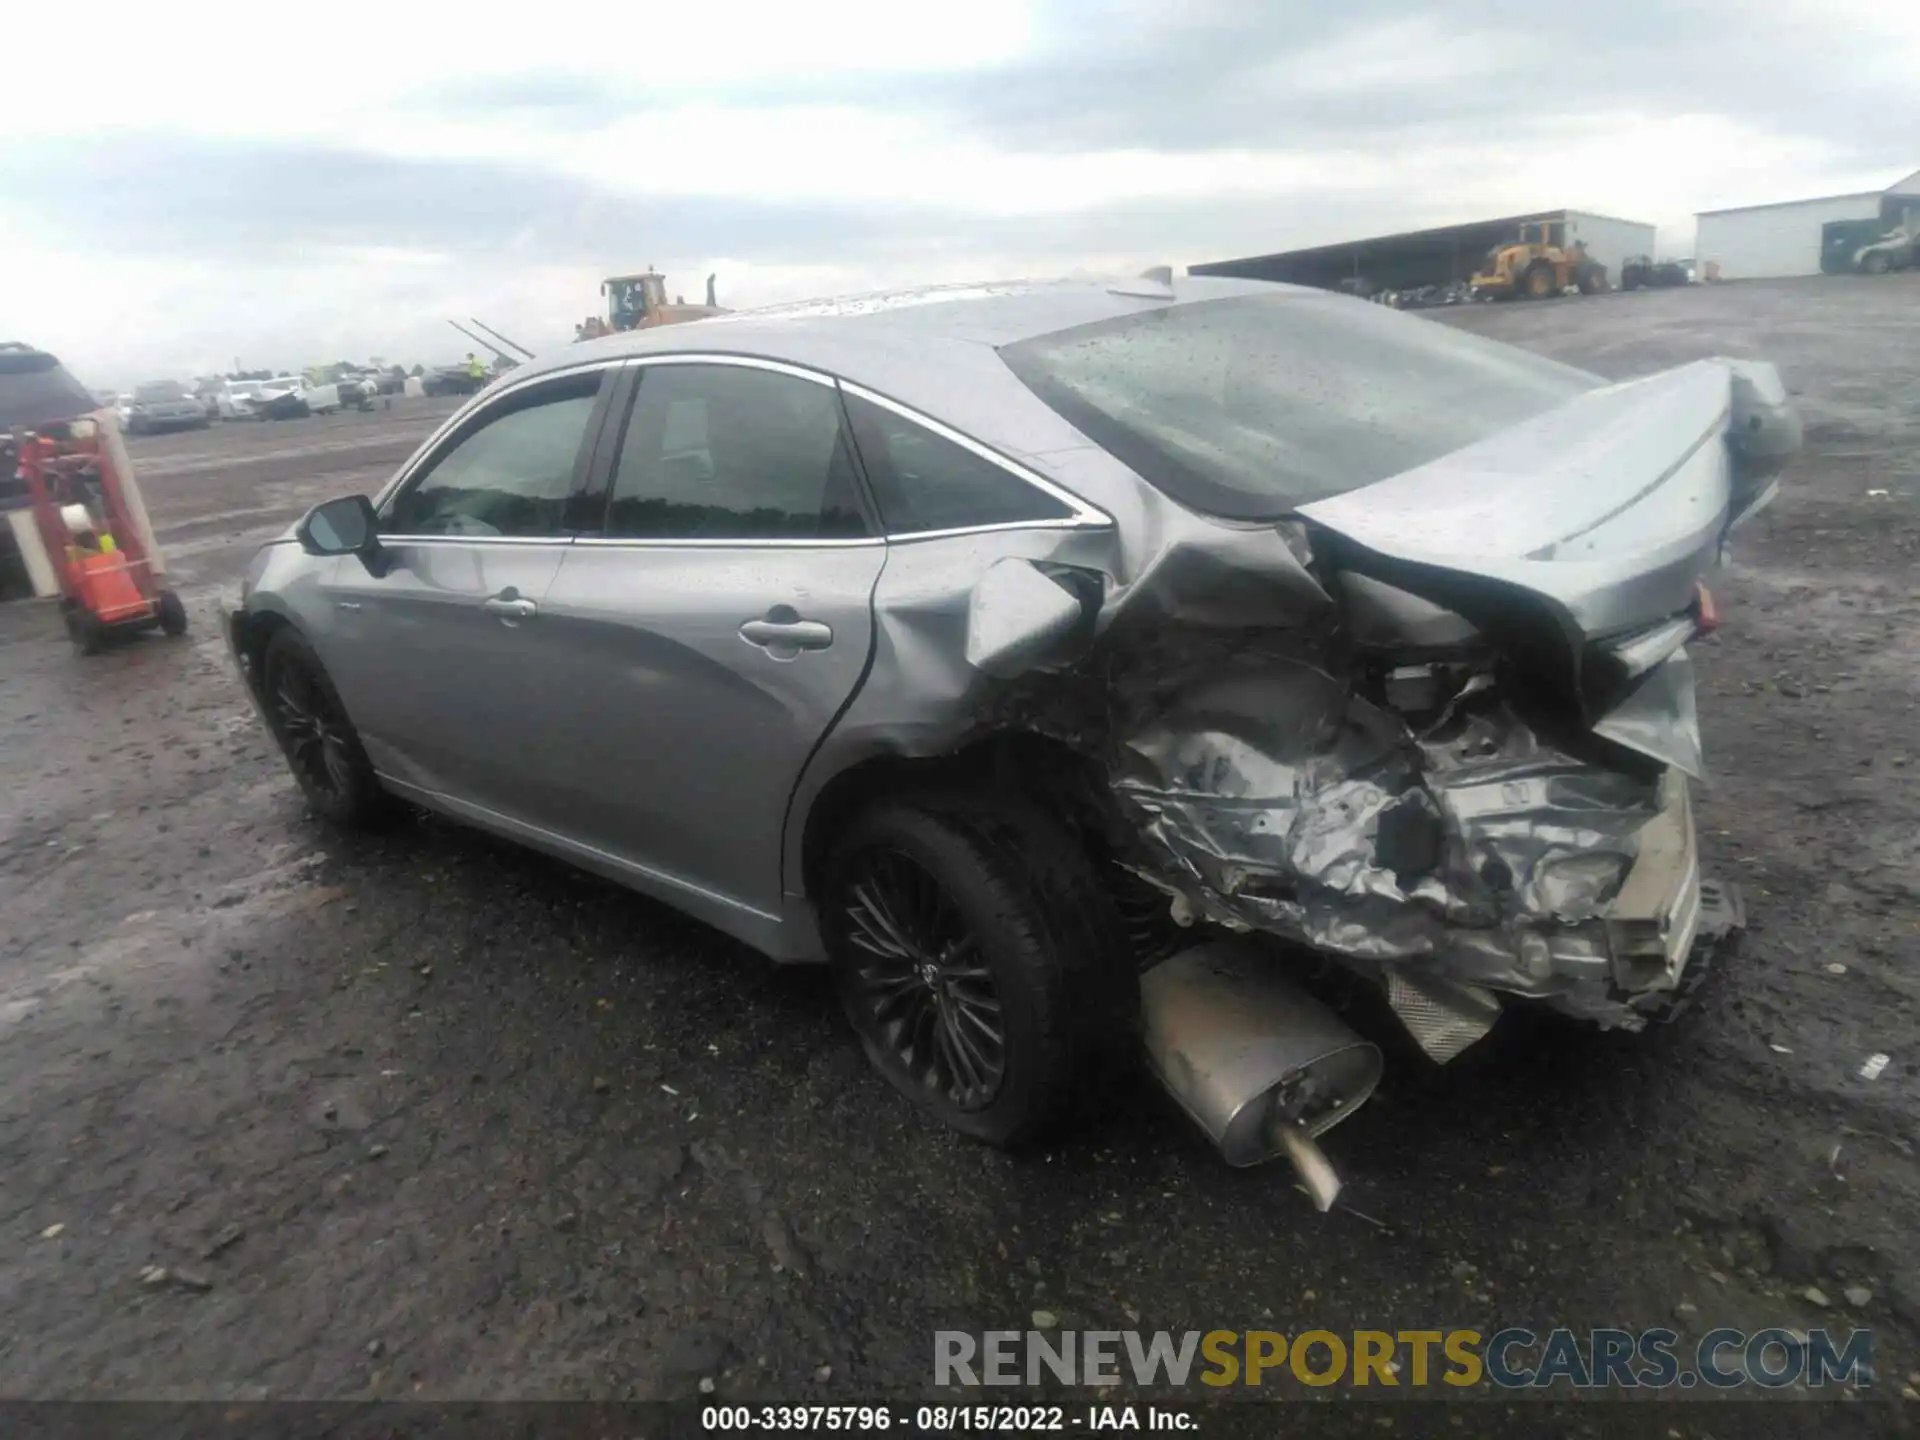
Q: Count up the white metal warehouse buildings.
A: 2